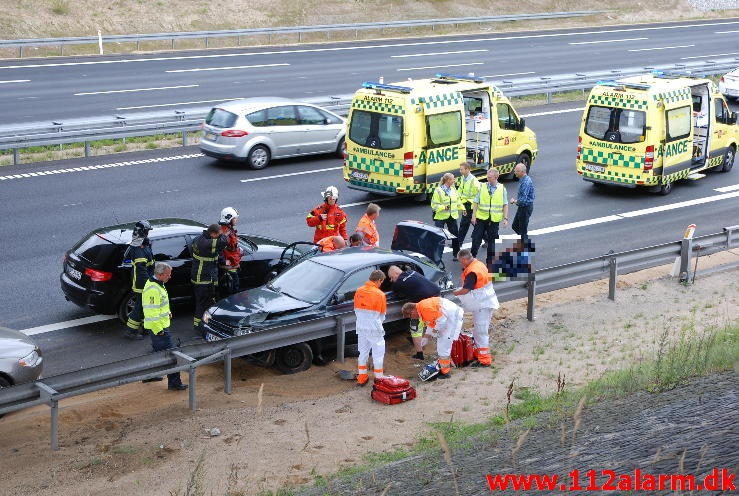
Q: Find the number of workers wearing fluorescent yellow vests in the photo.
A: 4